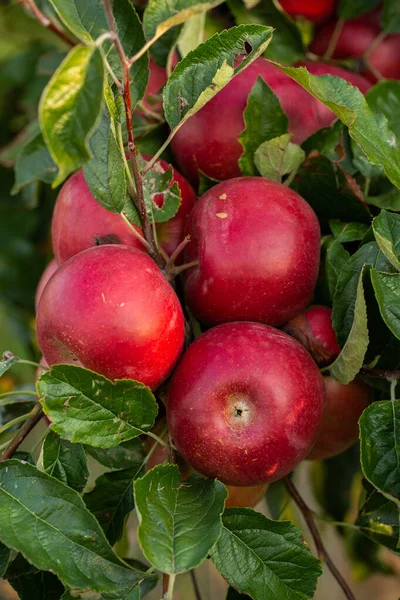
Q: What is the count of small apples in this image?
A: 1